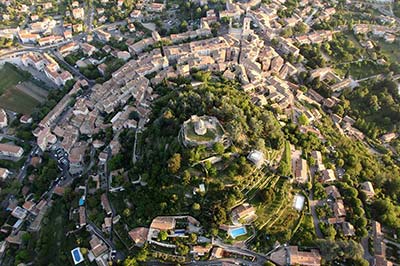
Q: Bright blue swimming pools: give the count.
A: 3